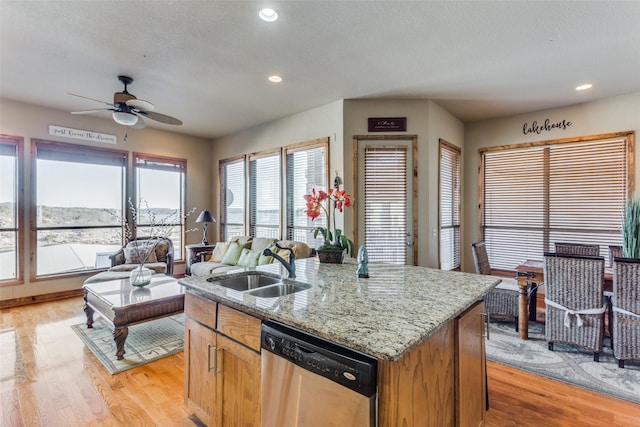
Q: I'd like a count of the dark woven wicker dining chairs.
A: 5